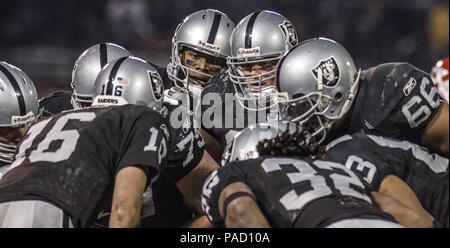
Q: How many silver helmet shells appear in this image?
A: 7